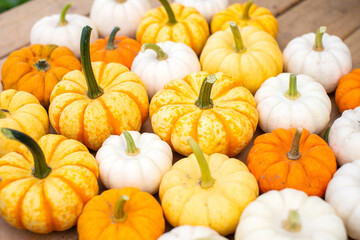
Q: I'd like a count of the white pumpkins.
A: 11